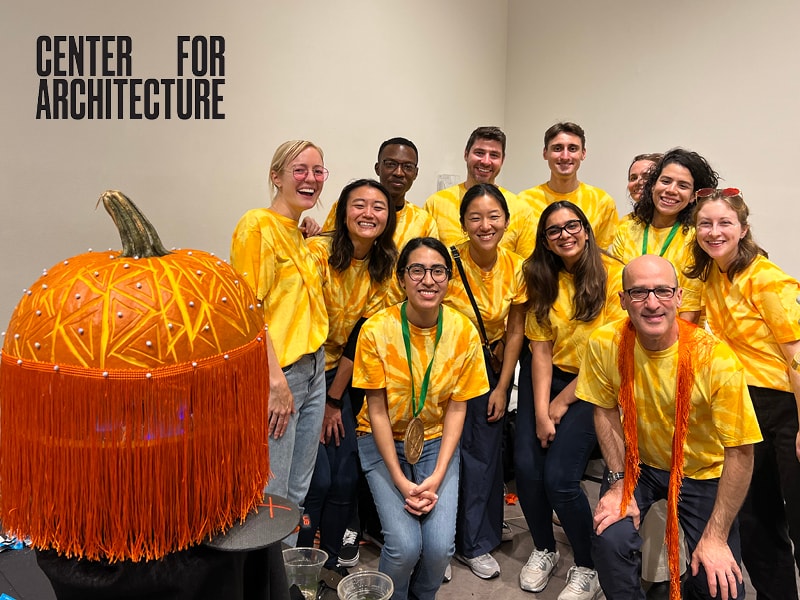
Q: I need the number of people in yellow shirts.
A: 12